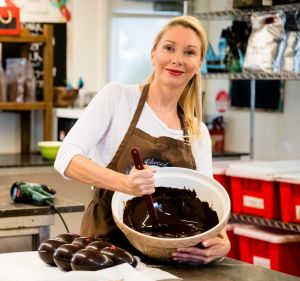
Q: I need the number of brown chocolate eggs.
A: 7